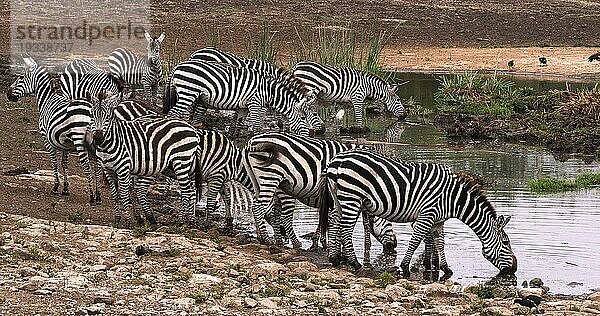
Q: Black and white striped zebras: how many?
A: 10